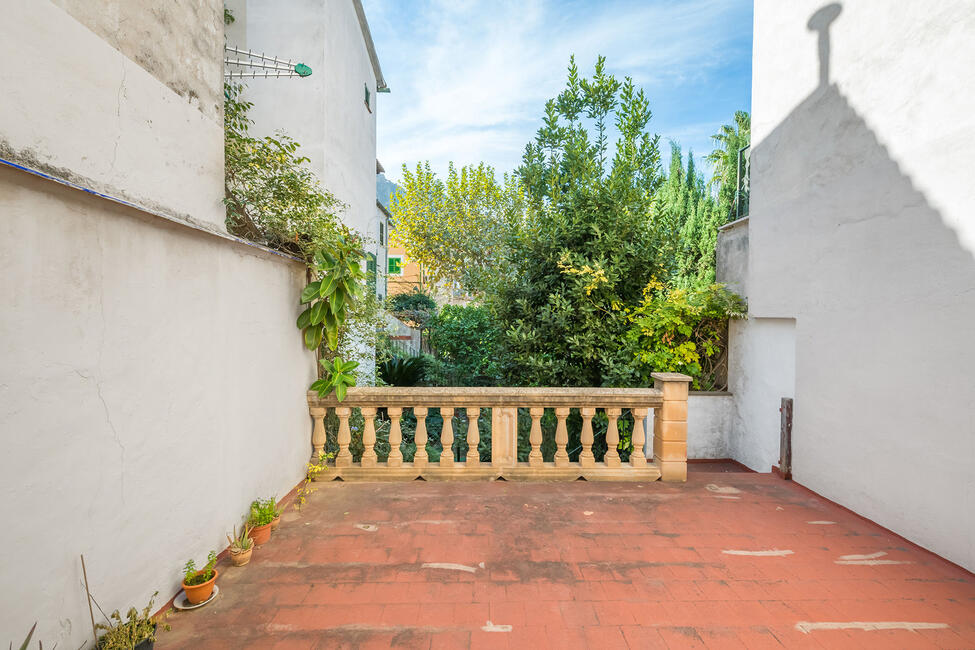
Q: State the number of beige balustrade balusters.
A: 12